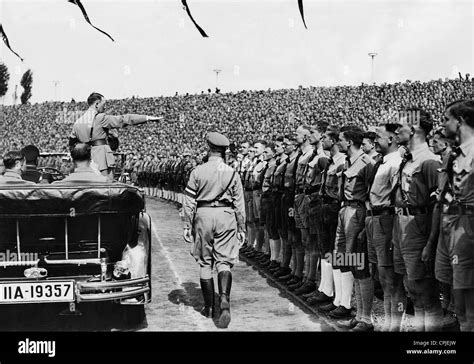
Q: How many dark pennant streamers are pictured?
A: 4